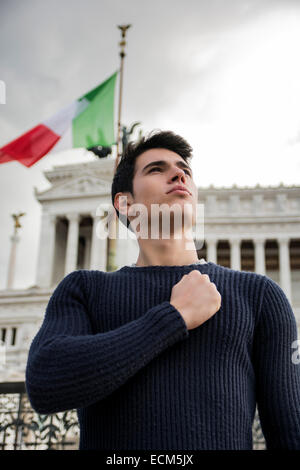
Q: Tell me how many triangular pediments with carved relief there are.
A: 1